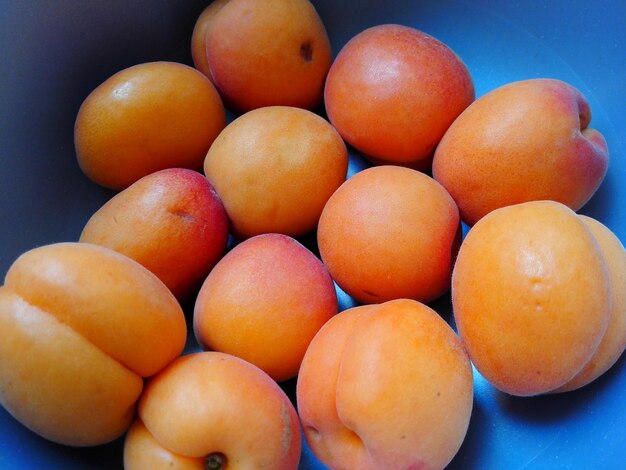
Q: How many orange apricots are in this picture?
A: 12